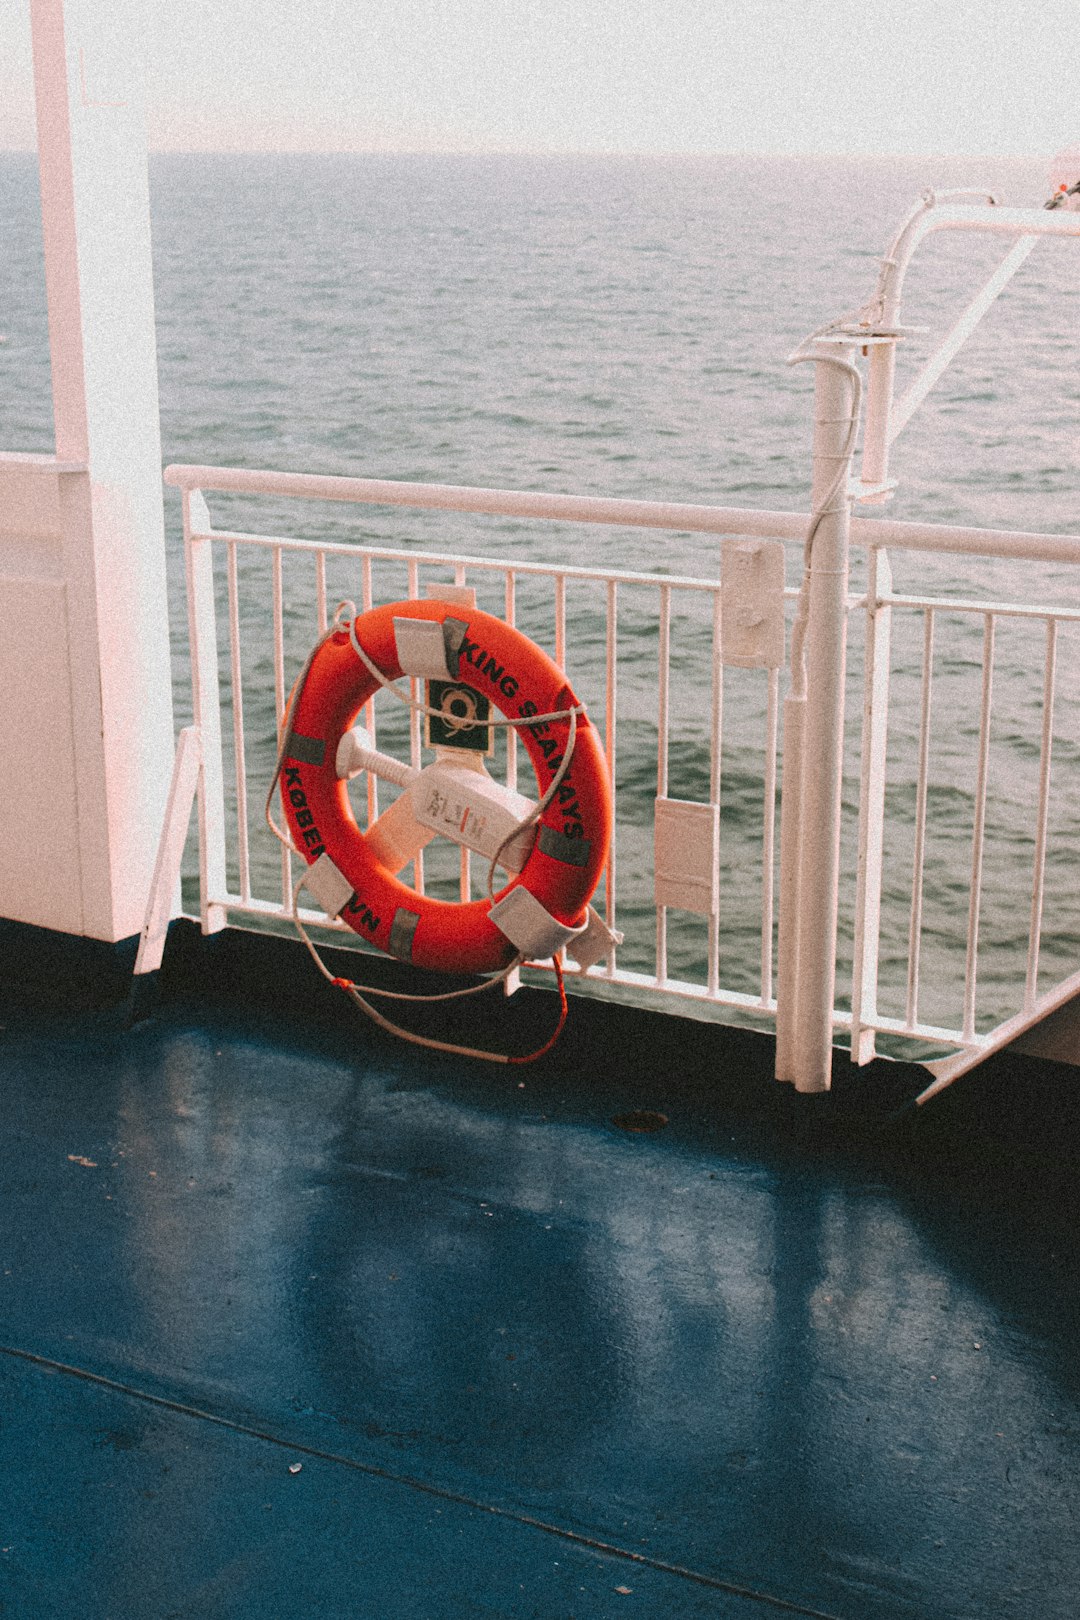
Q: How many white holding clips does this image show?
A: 3